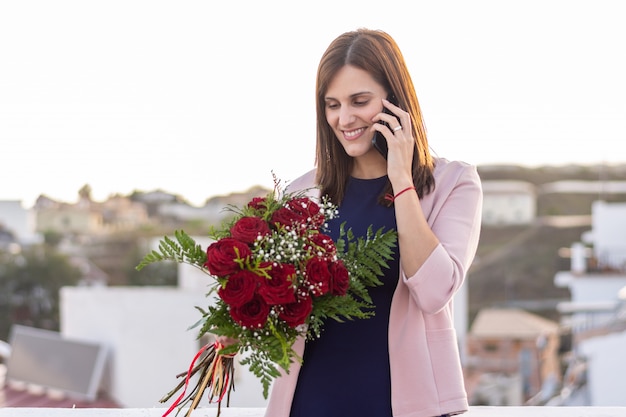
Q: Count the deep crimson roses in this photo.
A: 12